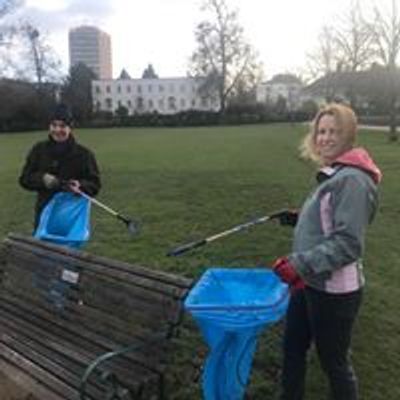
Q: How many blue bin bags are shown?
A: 2